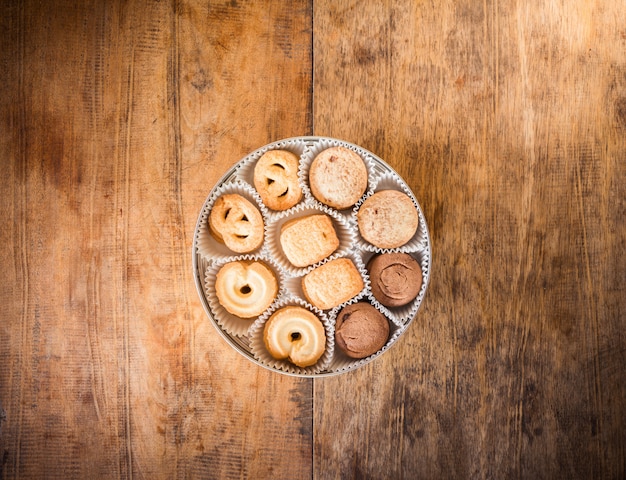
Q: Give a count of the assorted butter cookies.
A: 10